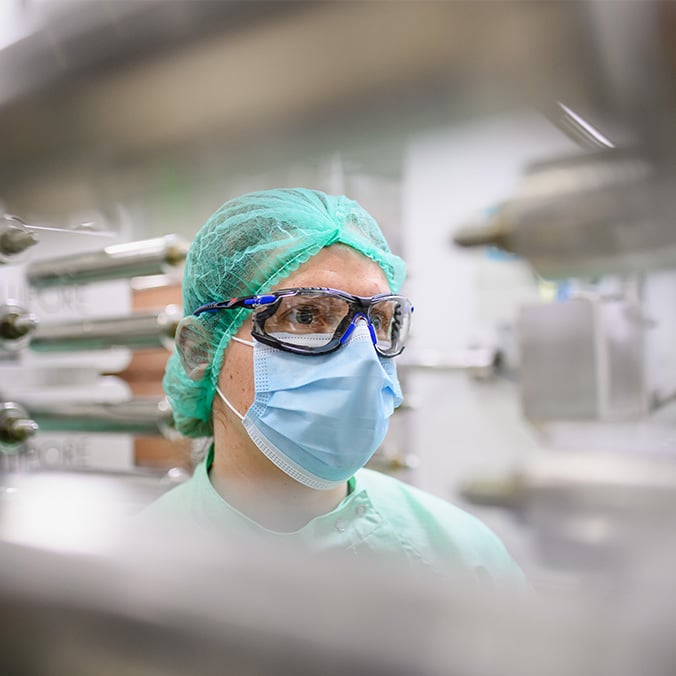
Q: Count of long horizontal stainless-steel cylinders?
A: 3